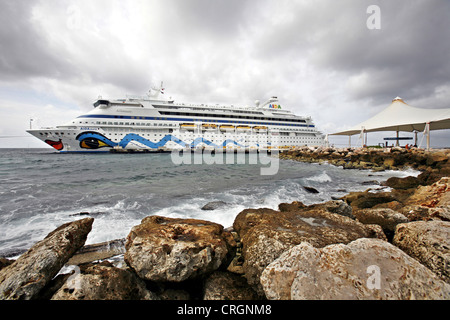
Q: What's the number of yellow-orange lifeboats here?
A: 5